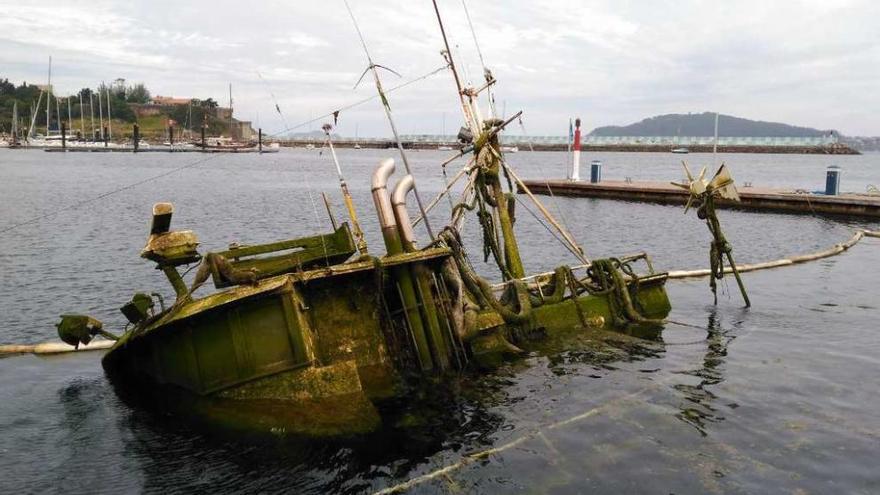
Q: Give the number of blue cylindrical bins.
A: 2